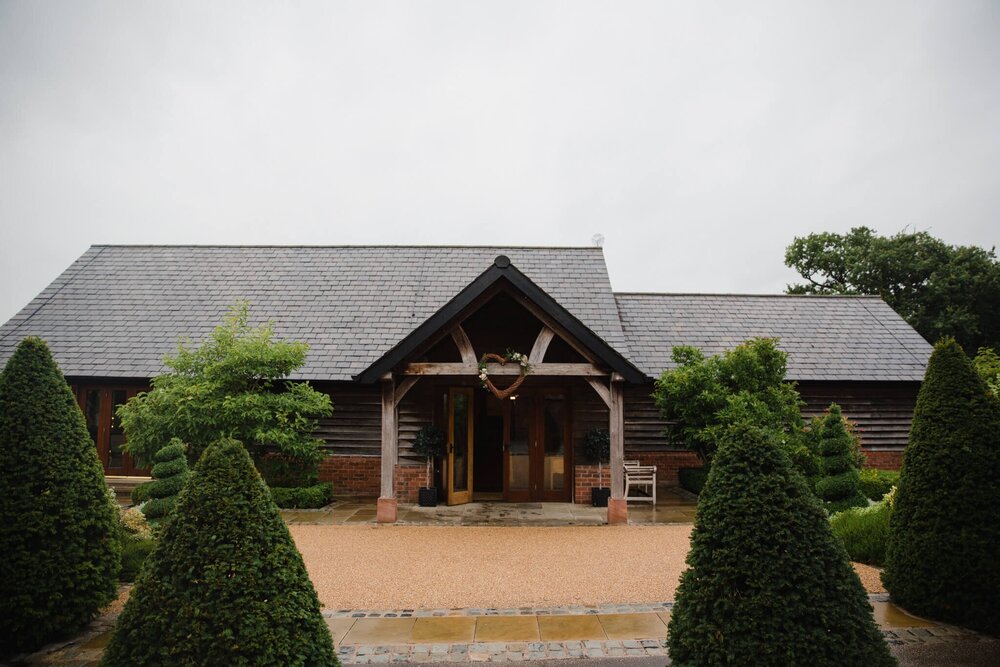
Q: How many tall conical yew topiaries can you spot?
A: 4